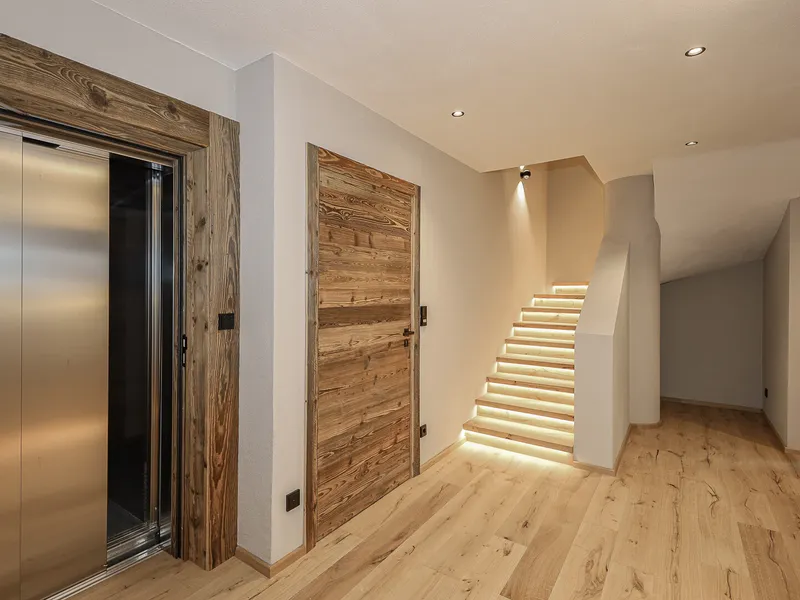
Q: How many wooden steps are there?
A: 9